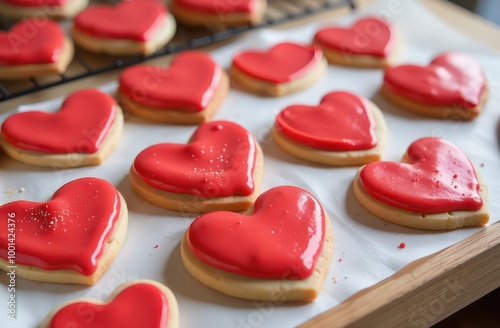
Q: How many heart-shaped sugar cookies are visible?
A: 15